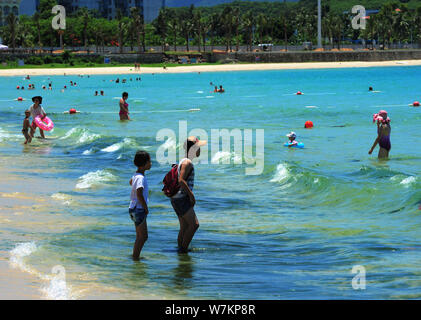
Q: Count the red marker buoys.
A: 5